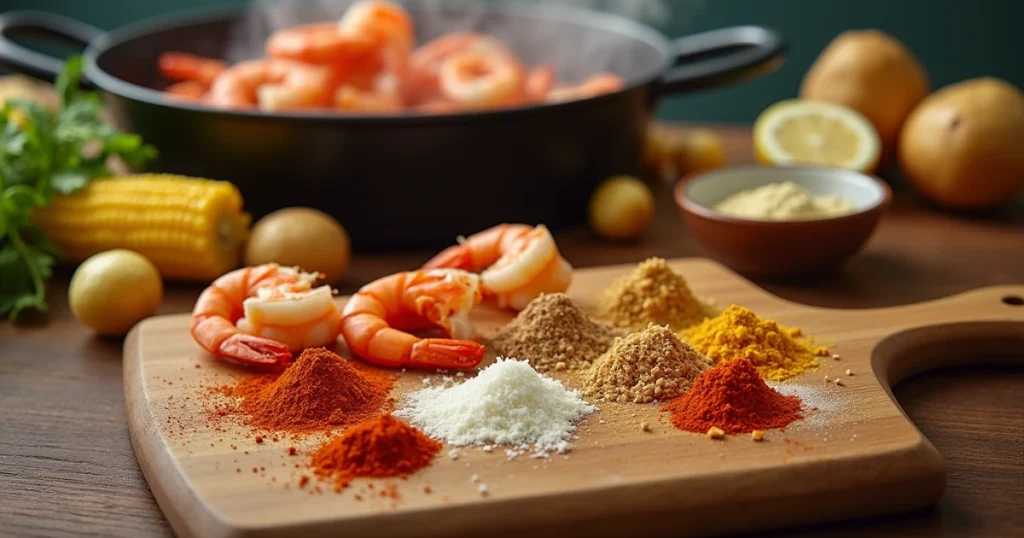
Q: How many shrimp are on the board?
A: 3